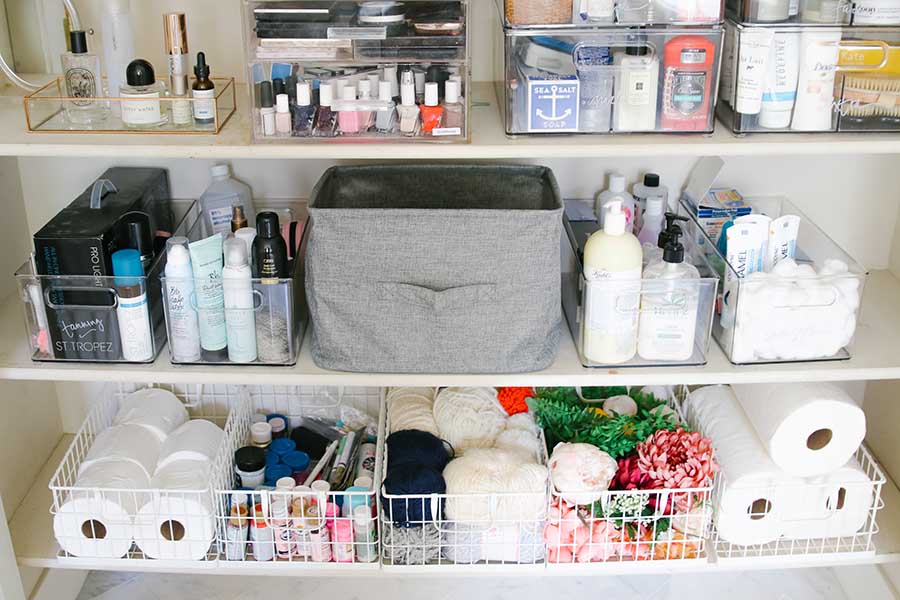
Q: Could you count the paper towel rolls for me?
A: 3